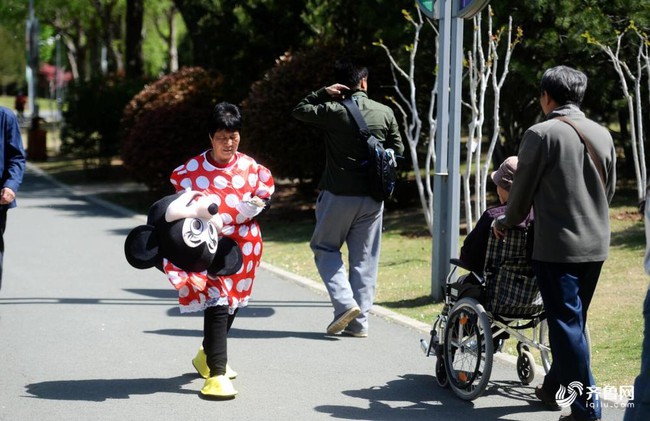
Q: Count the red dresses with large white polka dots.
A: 1